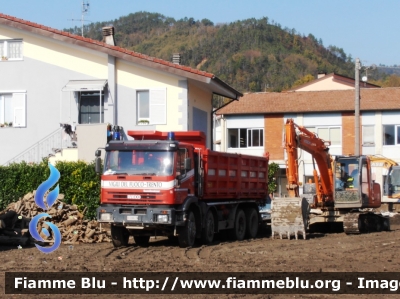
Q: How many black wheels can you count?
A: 6